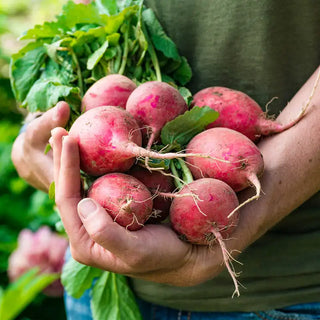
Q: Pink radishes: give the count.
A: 8